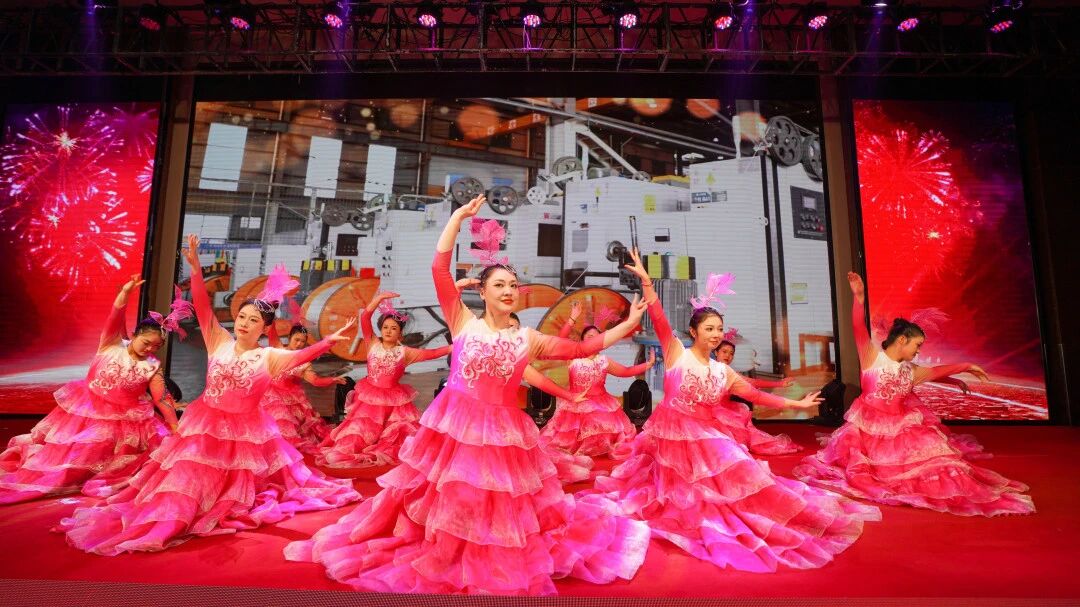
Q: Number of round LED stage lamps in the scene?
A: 10